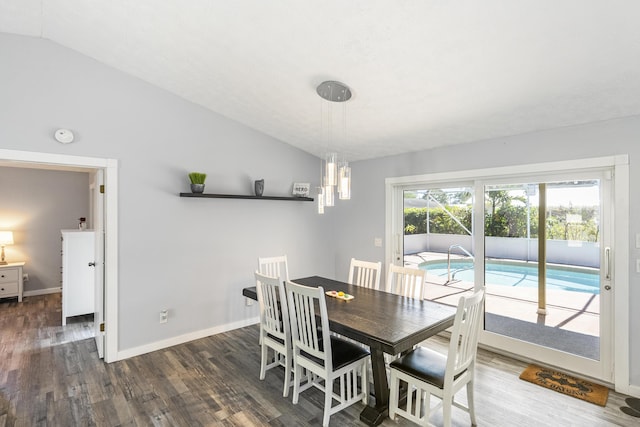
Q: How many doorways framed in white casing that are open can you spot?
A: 1